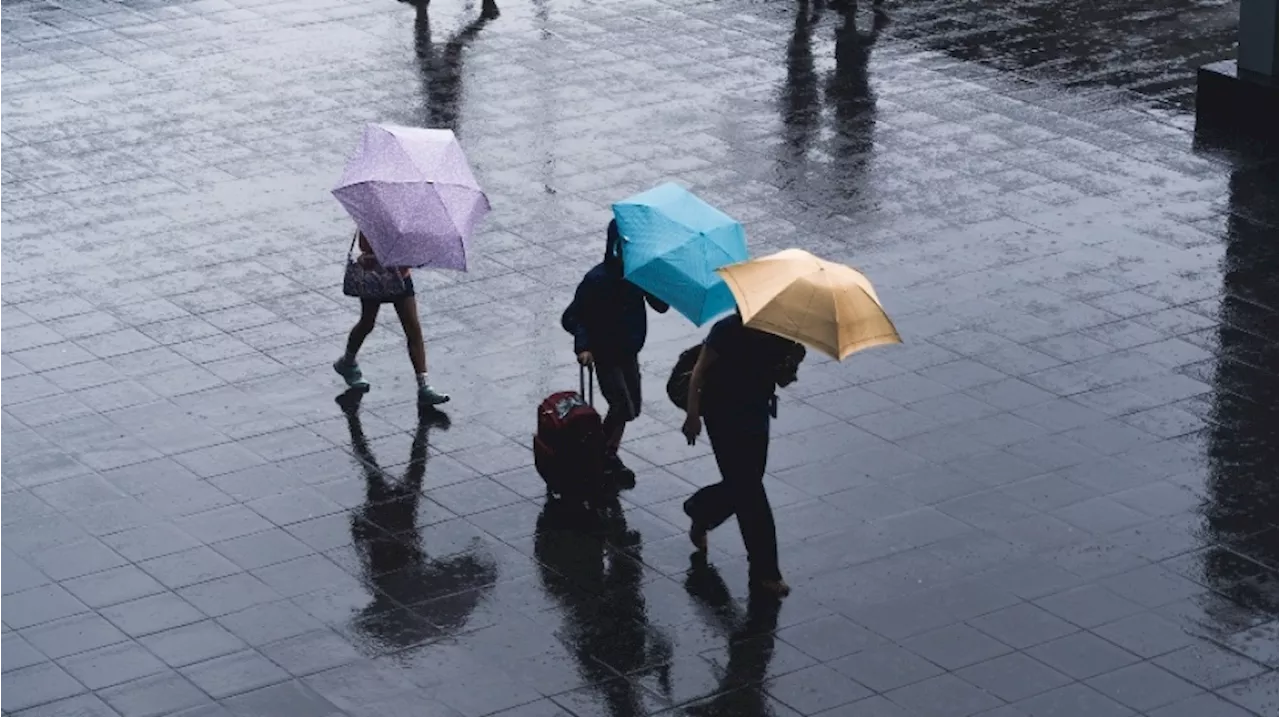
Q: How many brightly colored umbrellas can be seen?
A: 3